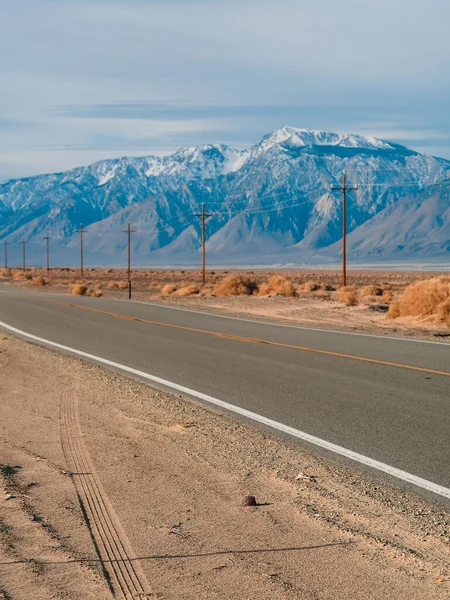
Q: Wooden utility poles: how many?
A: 7